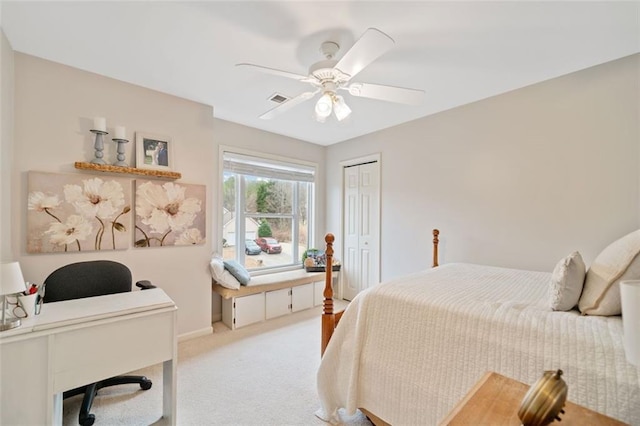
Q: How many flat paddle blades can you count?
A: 4